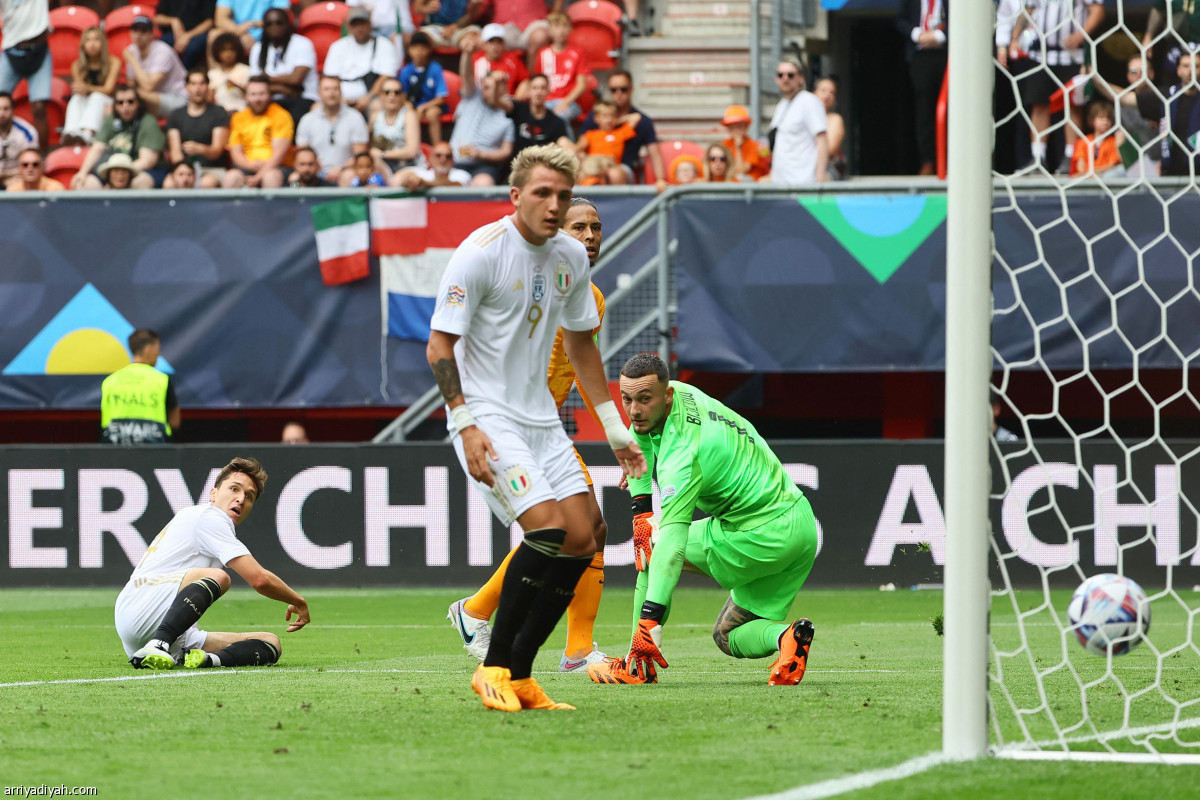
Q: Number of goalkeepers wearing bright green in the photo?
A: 1